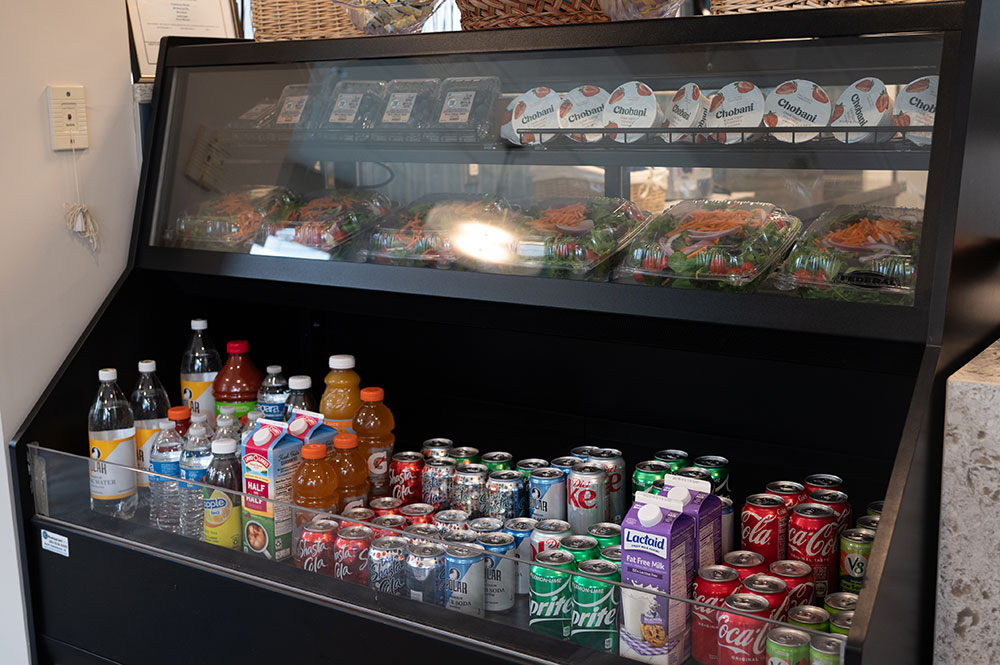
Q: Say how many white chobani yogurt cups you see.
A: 8